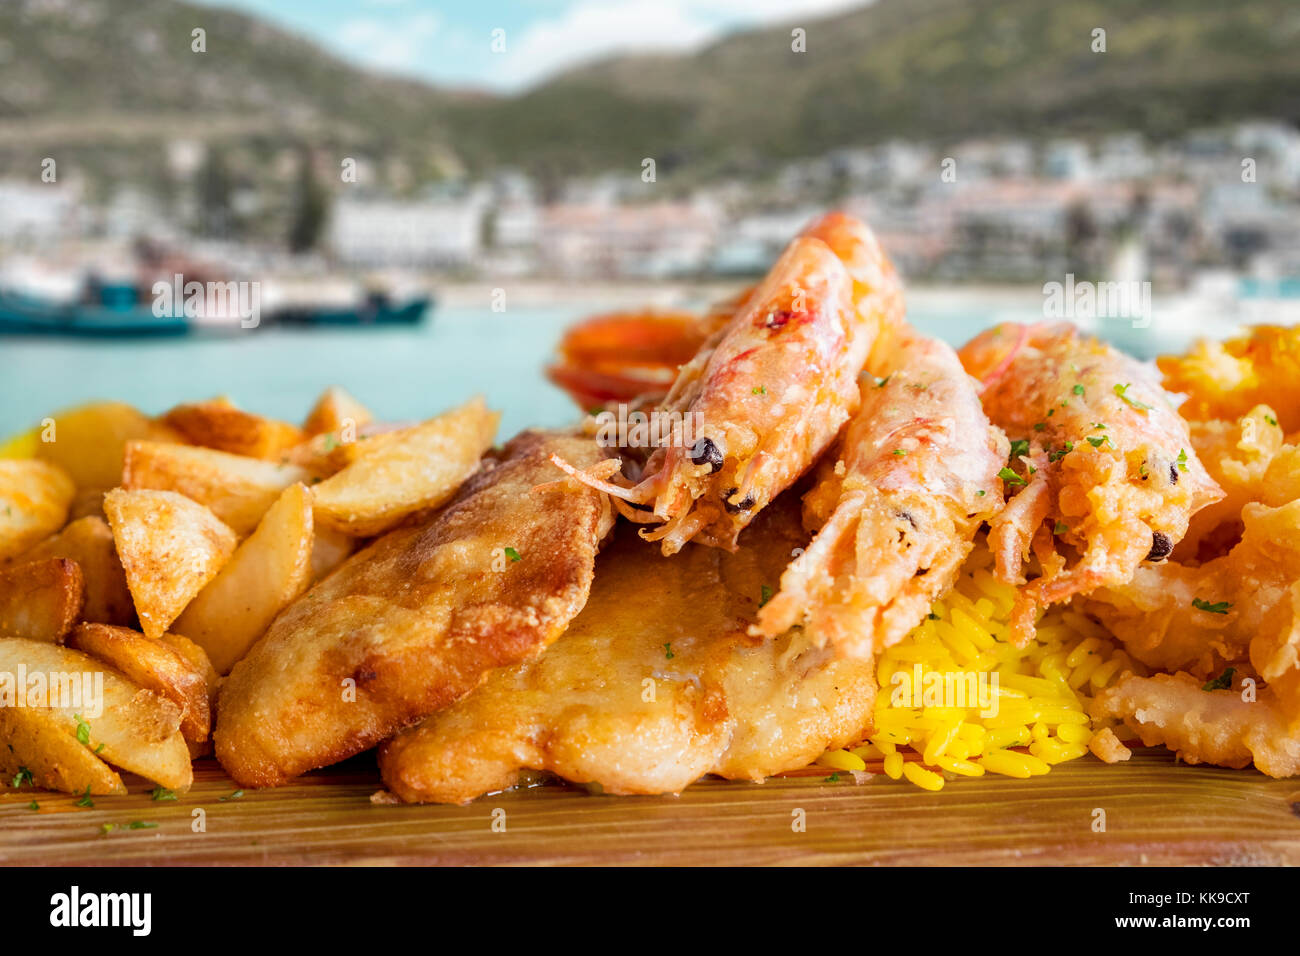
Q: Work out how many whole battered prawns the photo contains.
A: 3